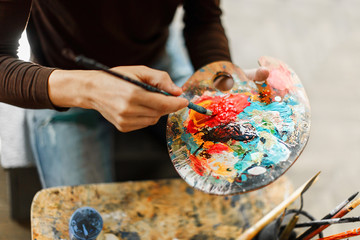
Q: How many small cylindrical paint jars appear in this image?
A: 1